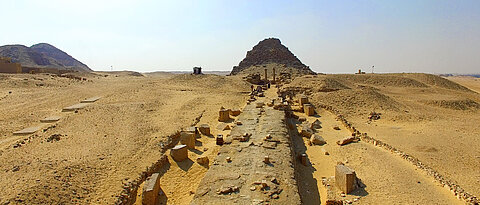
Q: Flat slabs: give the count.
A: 4